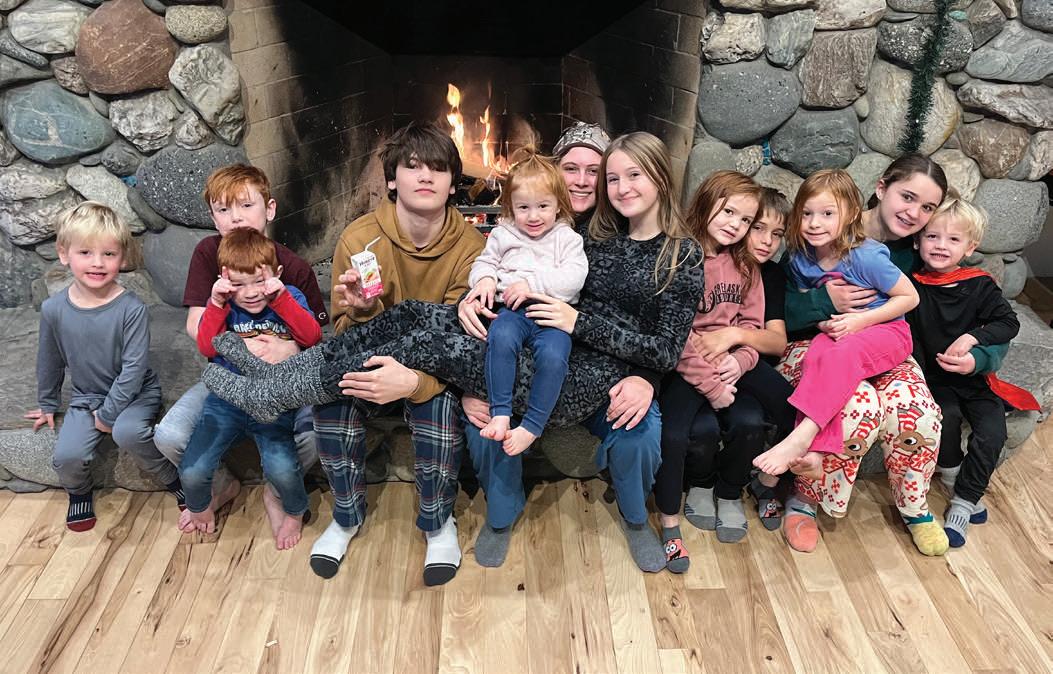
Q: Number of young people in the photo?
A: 12